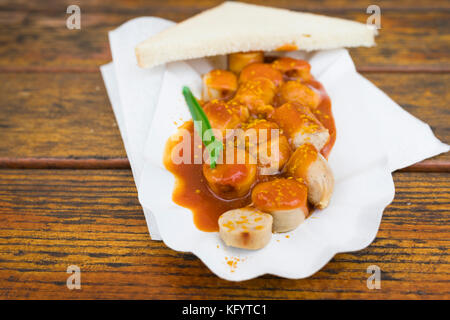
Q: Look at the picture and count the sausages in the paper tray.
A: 13